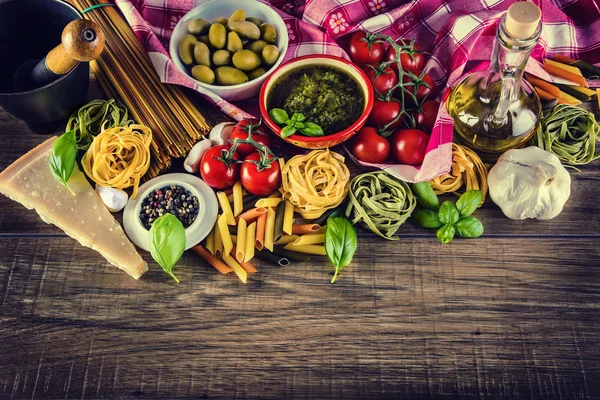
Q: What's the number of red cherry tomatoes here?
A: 11